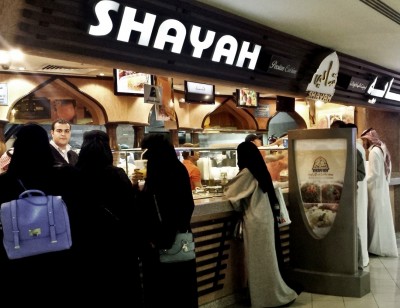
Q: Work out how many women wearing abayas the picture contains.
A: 4